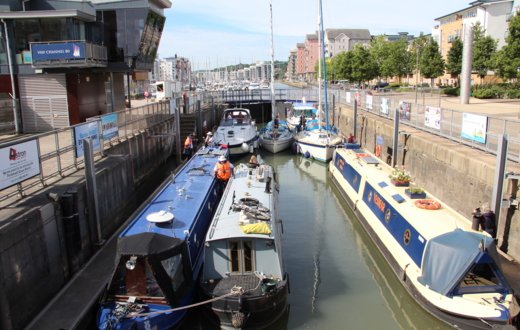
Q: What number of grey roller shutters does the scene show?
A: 1